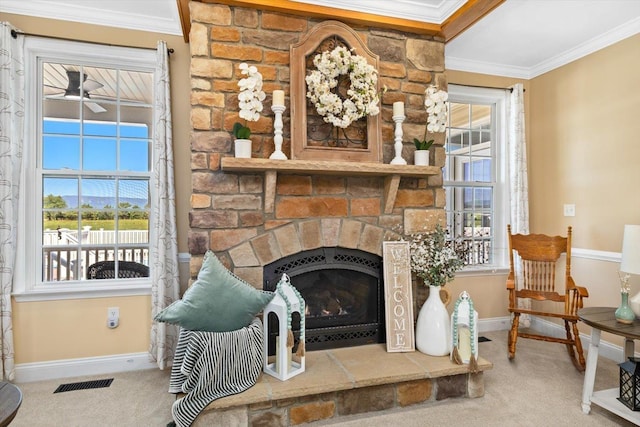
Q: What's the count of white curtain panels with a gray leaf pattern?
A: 3